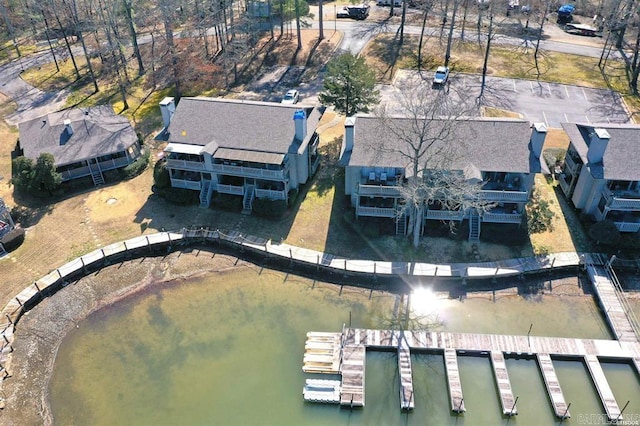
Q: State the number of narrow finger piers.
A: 5